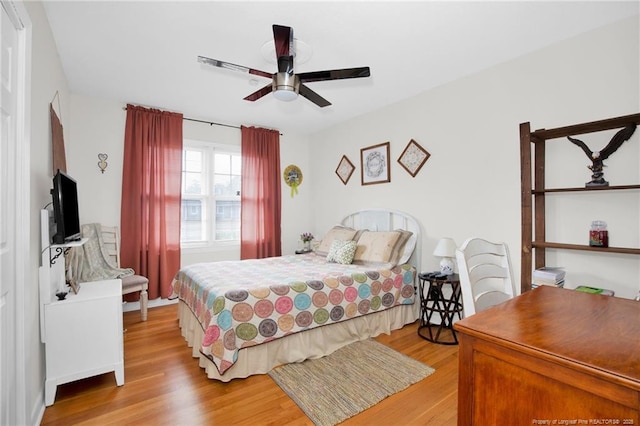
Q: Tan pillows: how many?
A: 2